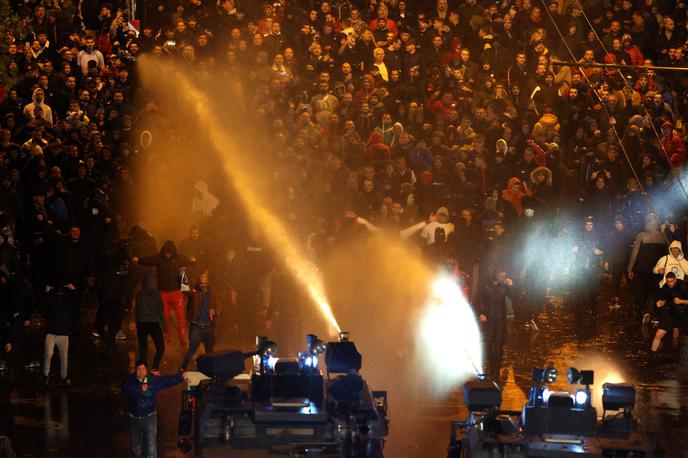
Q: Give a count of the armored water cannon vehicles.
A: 2